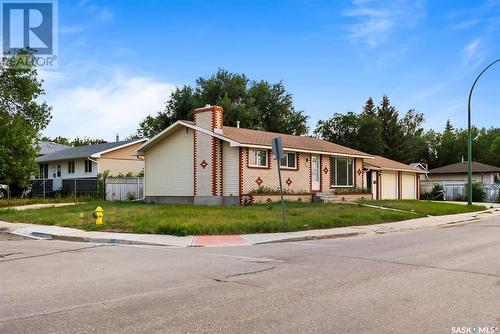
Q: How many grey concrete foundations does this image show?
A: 1